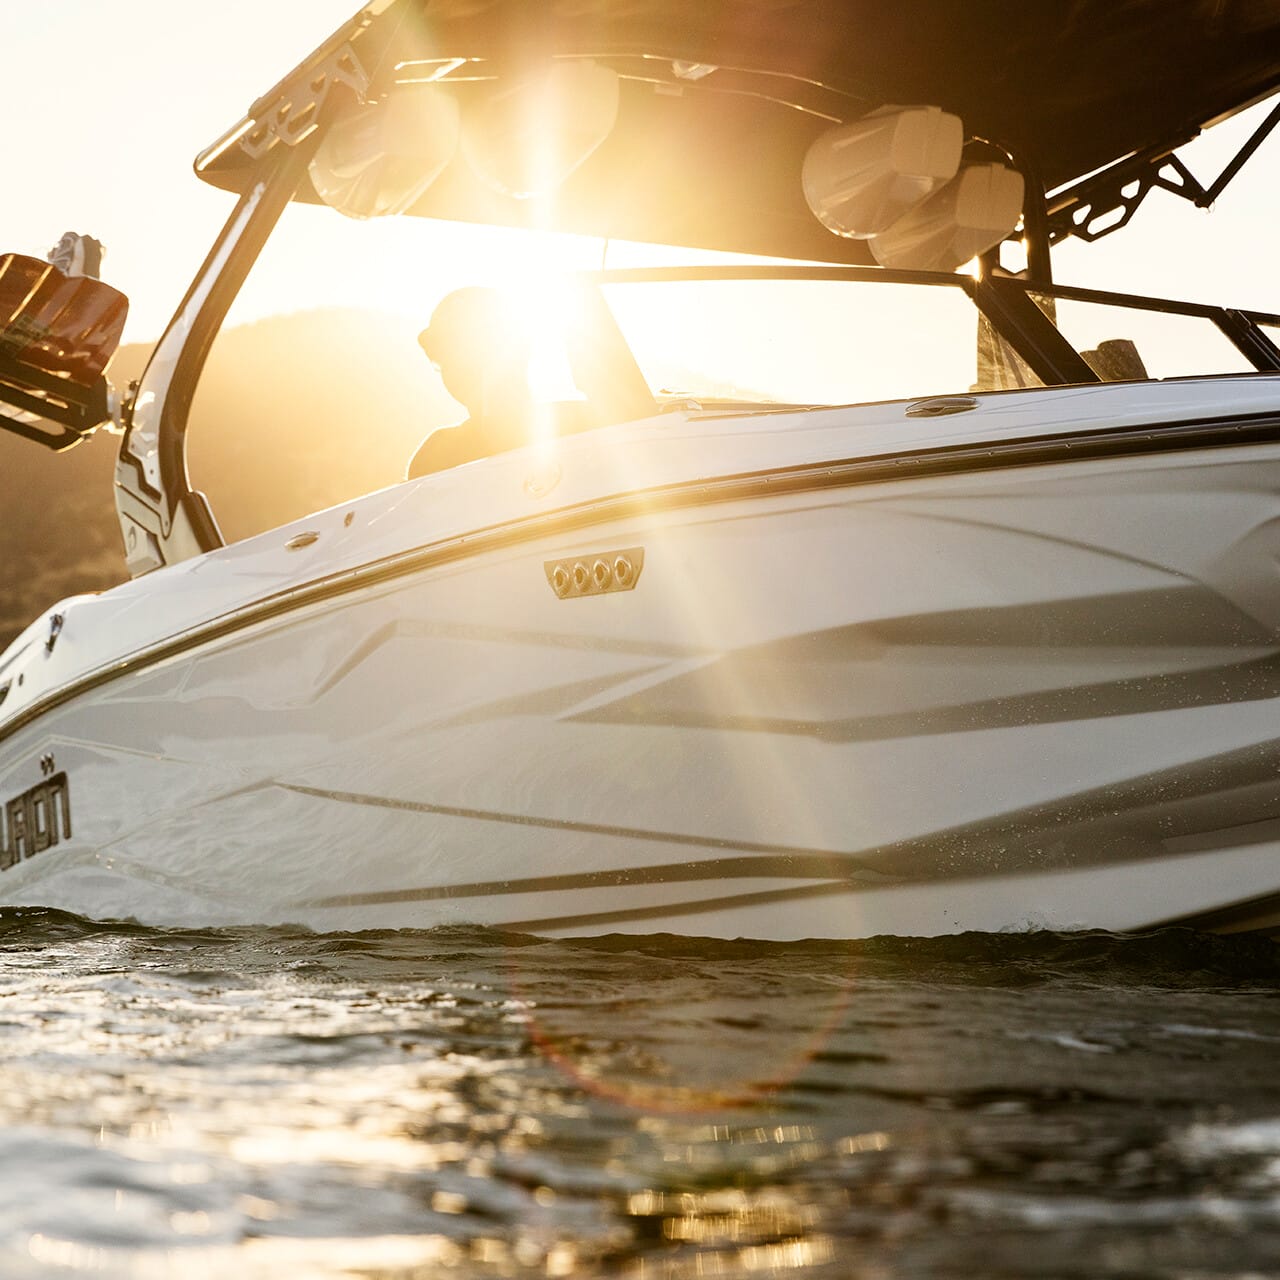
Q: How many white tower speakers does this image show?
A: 4